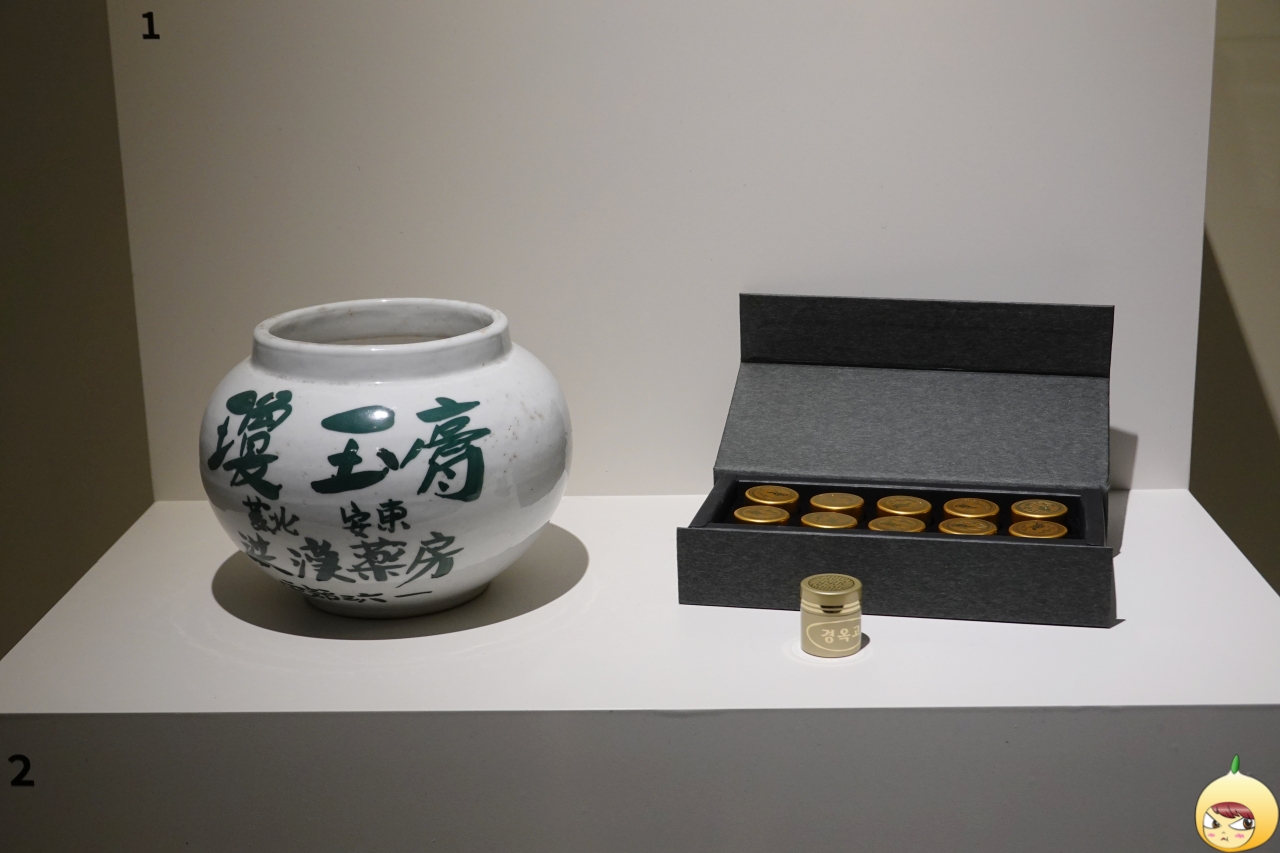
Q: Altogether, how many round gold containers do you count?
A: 11